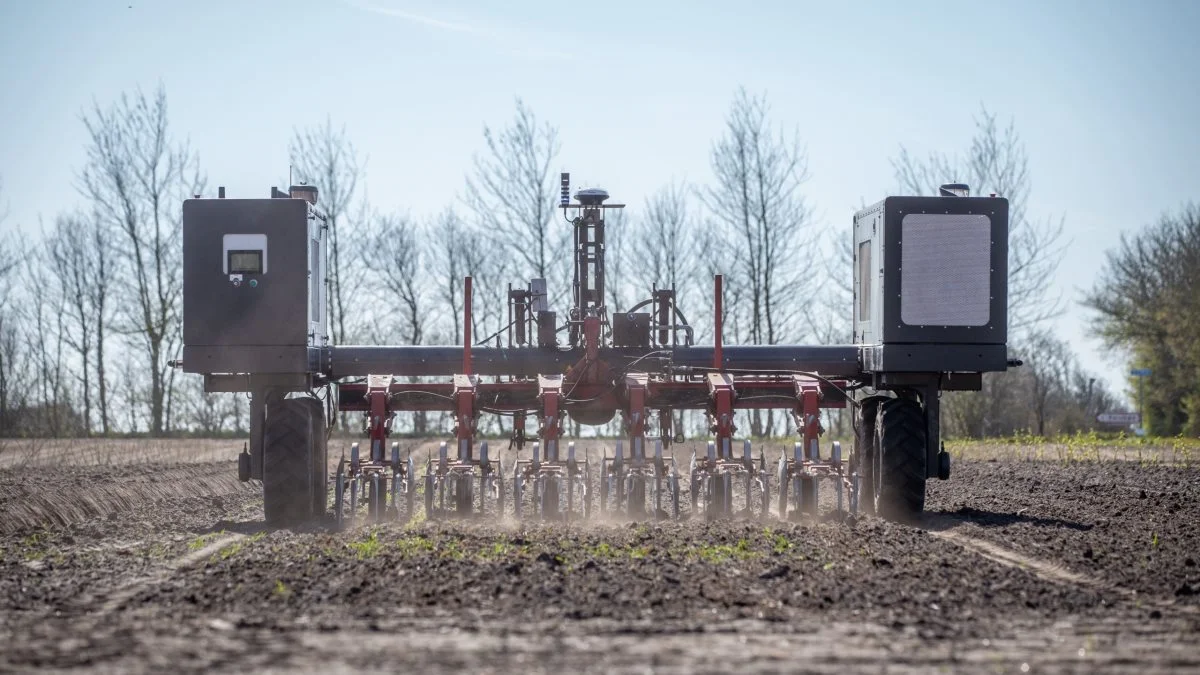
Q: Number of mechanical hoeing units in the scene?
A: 6